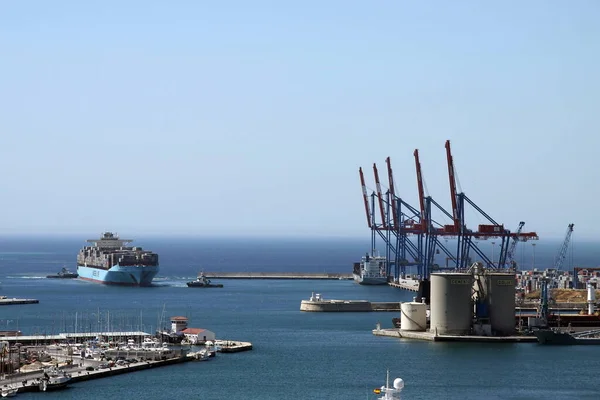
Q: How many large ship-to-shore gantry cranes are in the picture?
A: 5